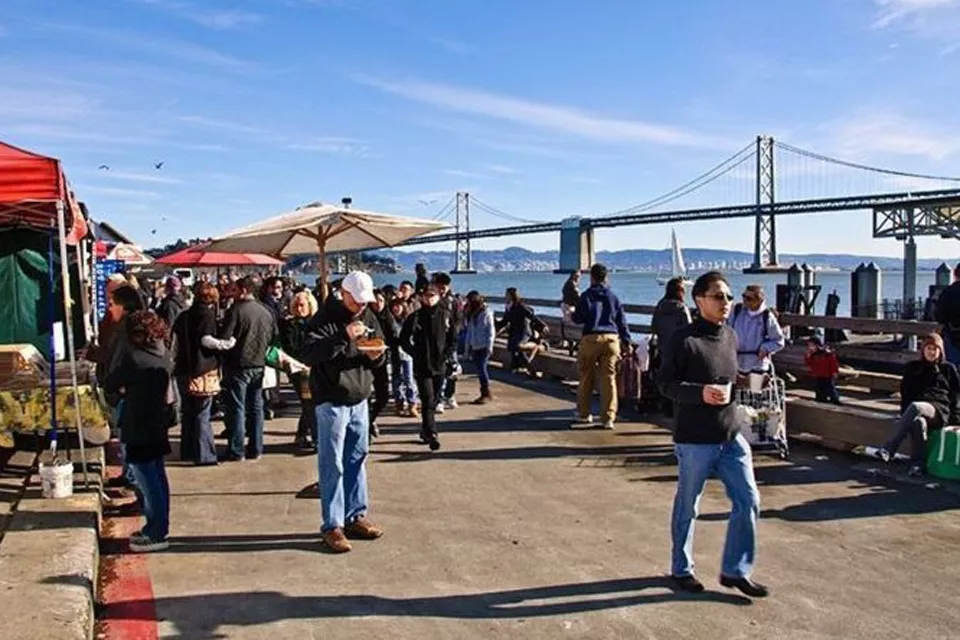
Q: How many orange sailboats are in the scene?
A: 0